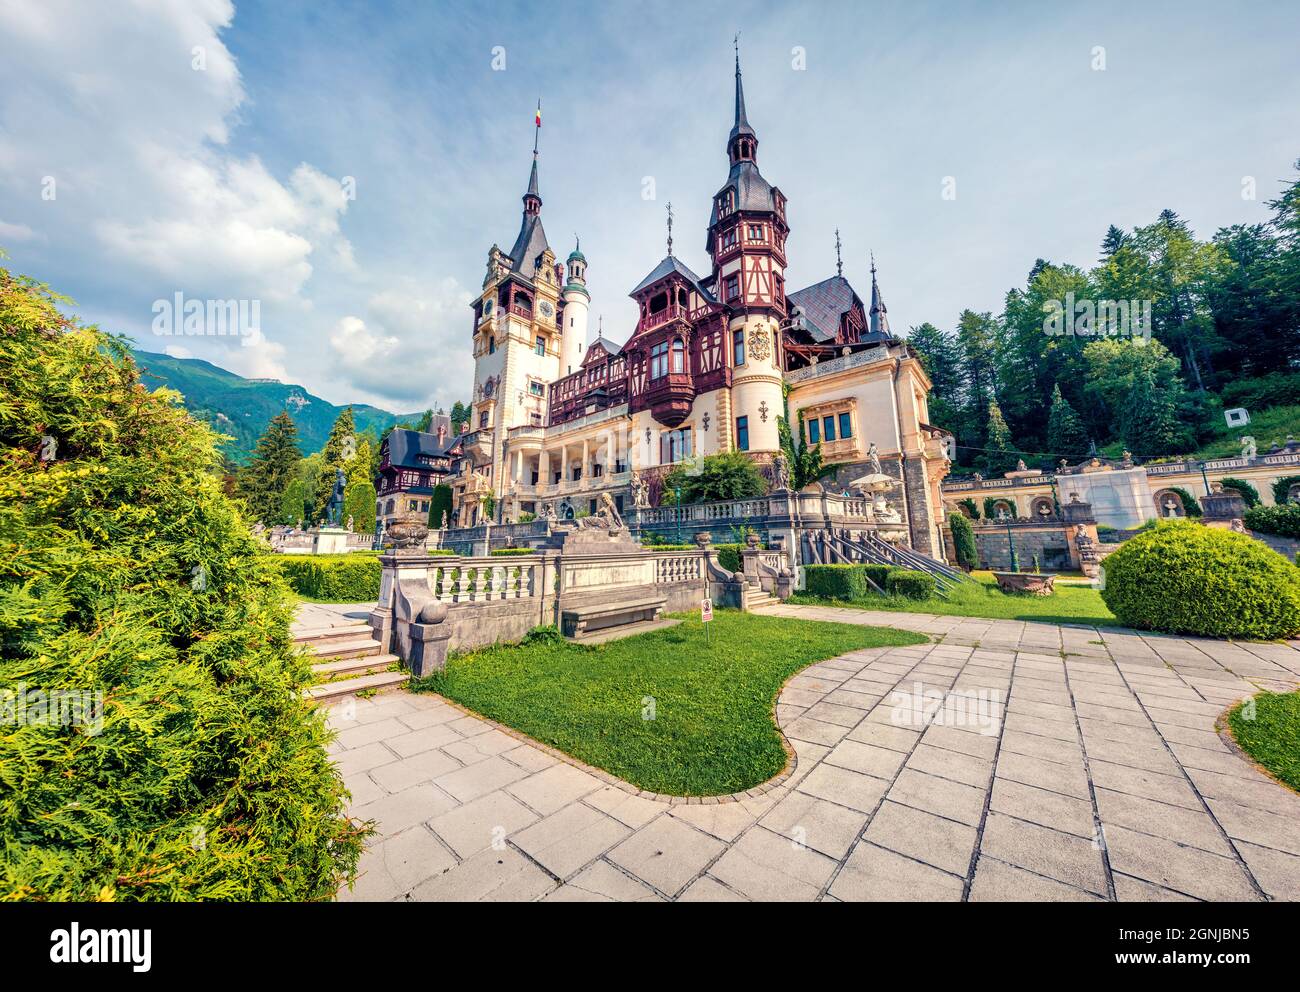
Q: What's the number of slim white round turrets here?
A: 1